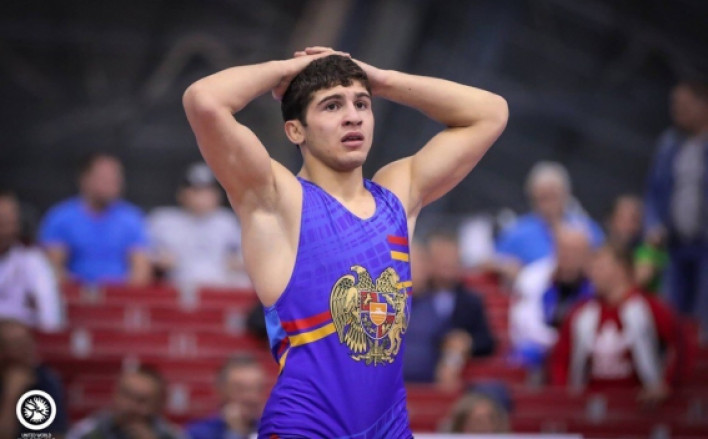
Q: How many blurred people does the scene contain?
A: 14